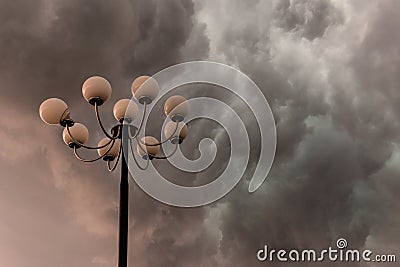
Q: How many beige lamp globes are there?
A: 9